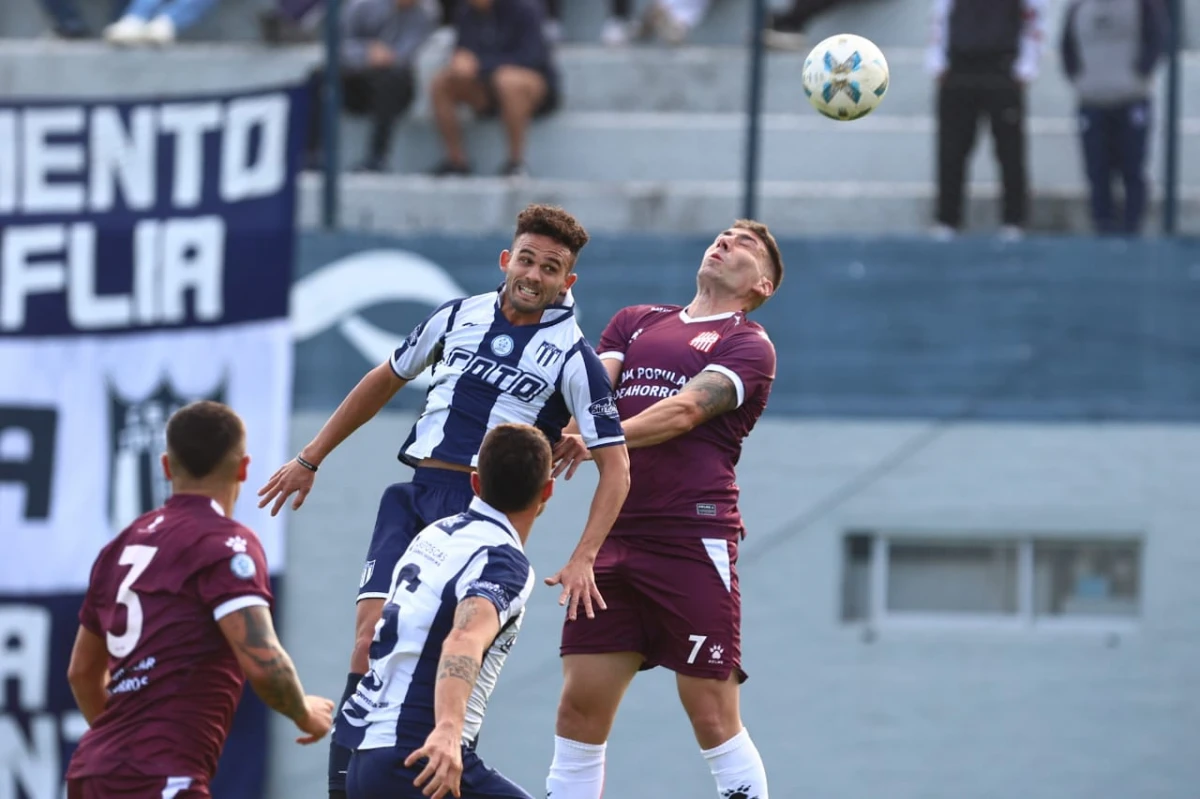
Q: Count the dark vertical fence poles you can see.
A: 3